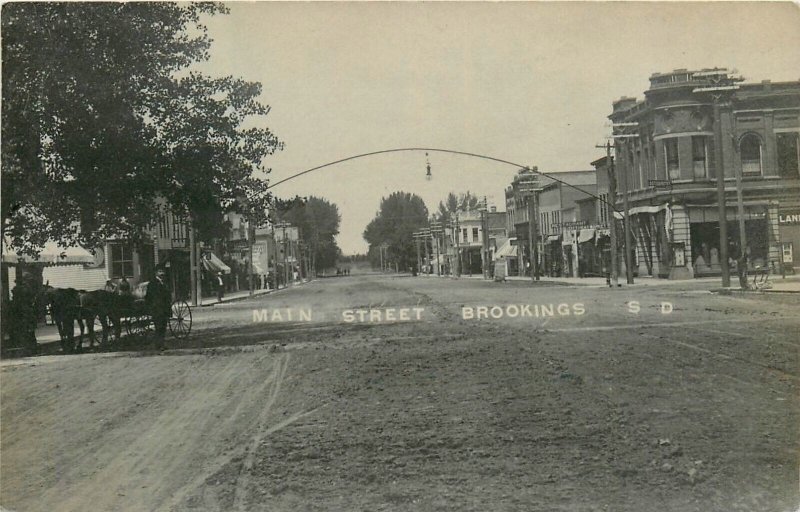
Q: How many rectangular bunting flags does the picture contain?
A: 0